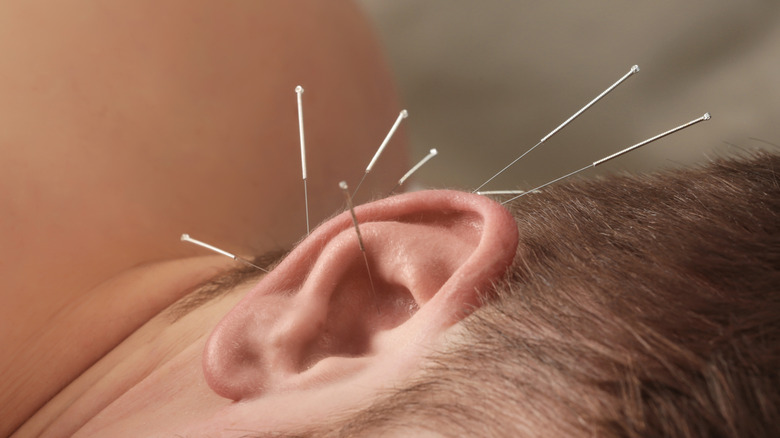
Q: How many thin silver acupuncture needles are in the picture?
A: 8